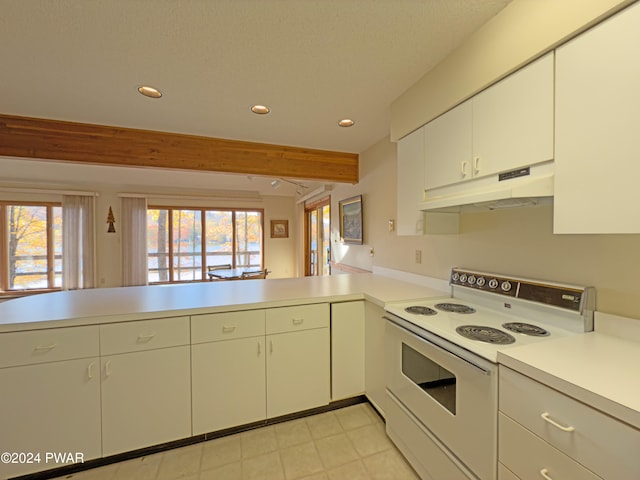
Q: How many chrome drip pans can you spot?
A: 4